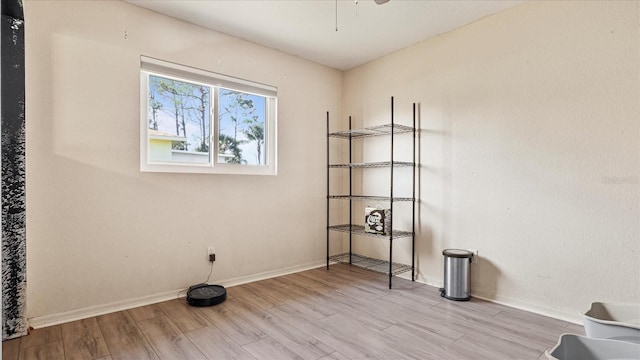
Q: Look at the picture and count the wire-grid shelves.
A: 5